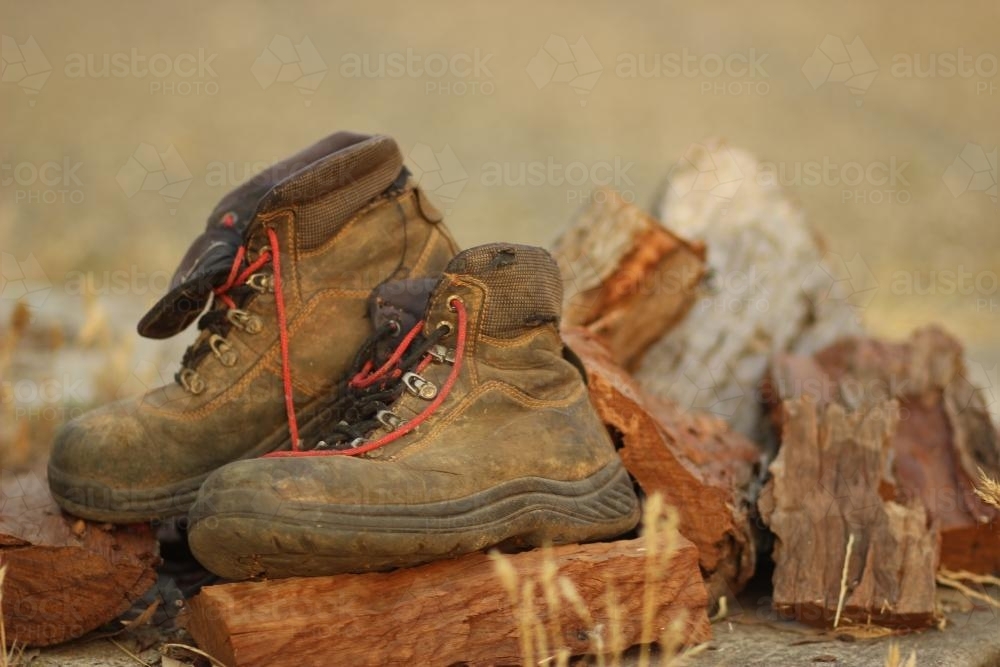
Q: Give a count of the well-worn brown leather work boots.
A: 2